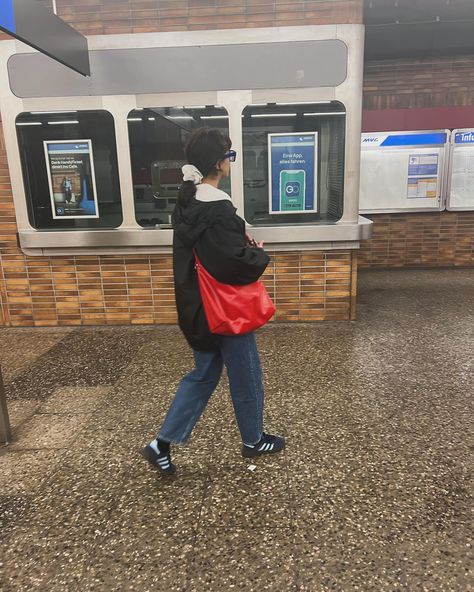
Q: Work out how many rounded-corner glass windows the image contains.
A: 3